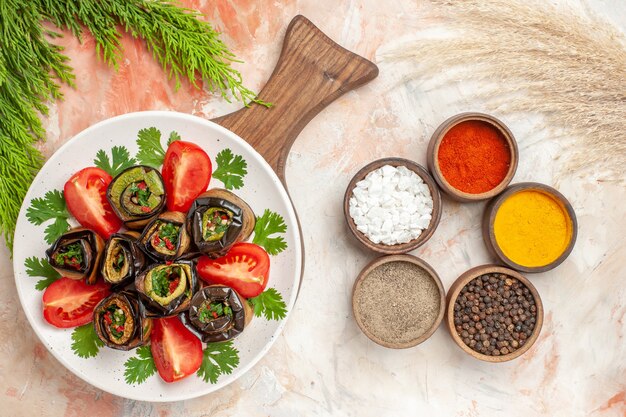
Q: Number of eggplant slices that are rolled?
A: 8